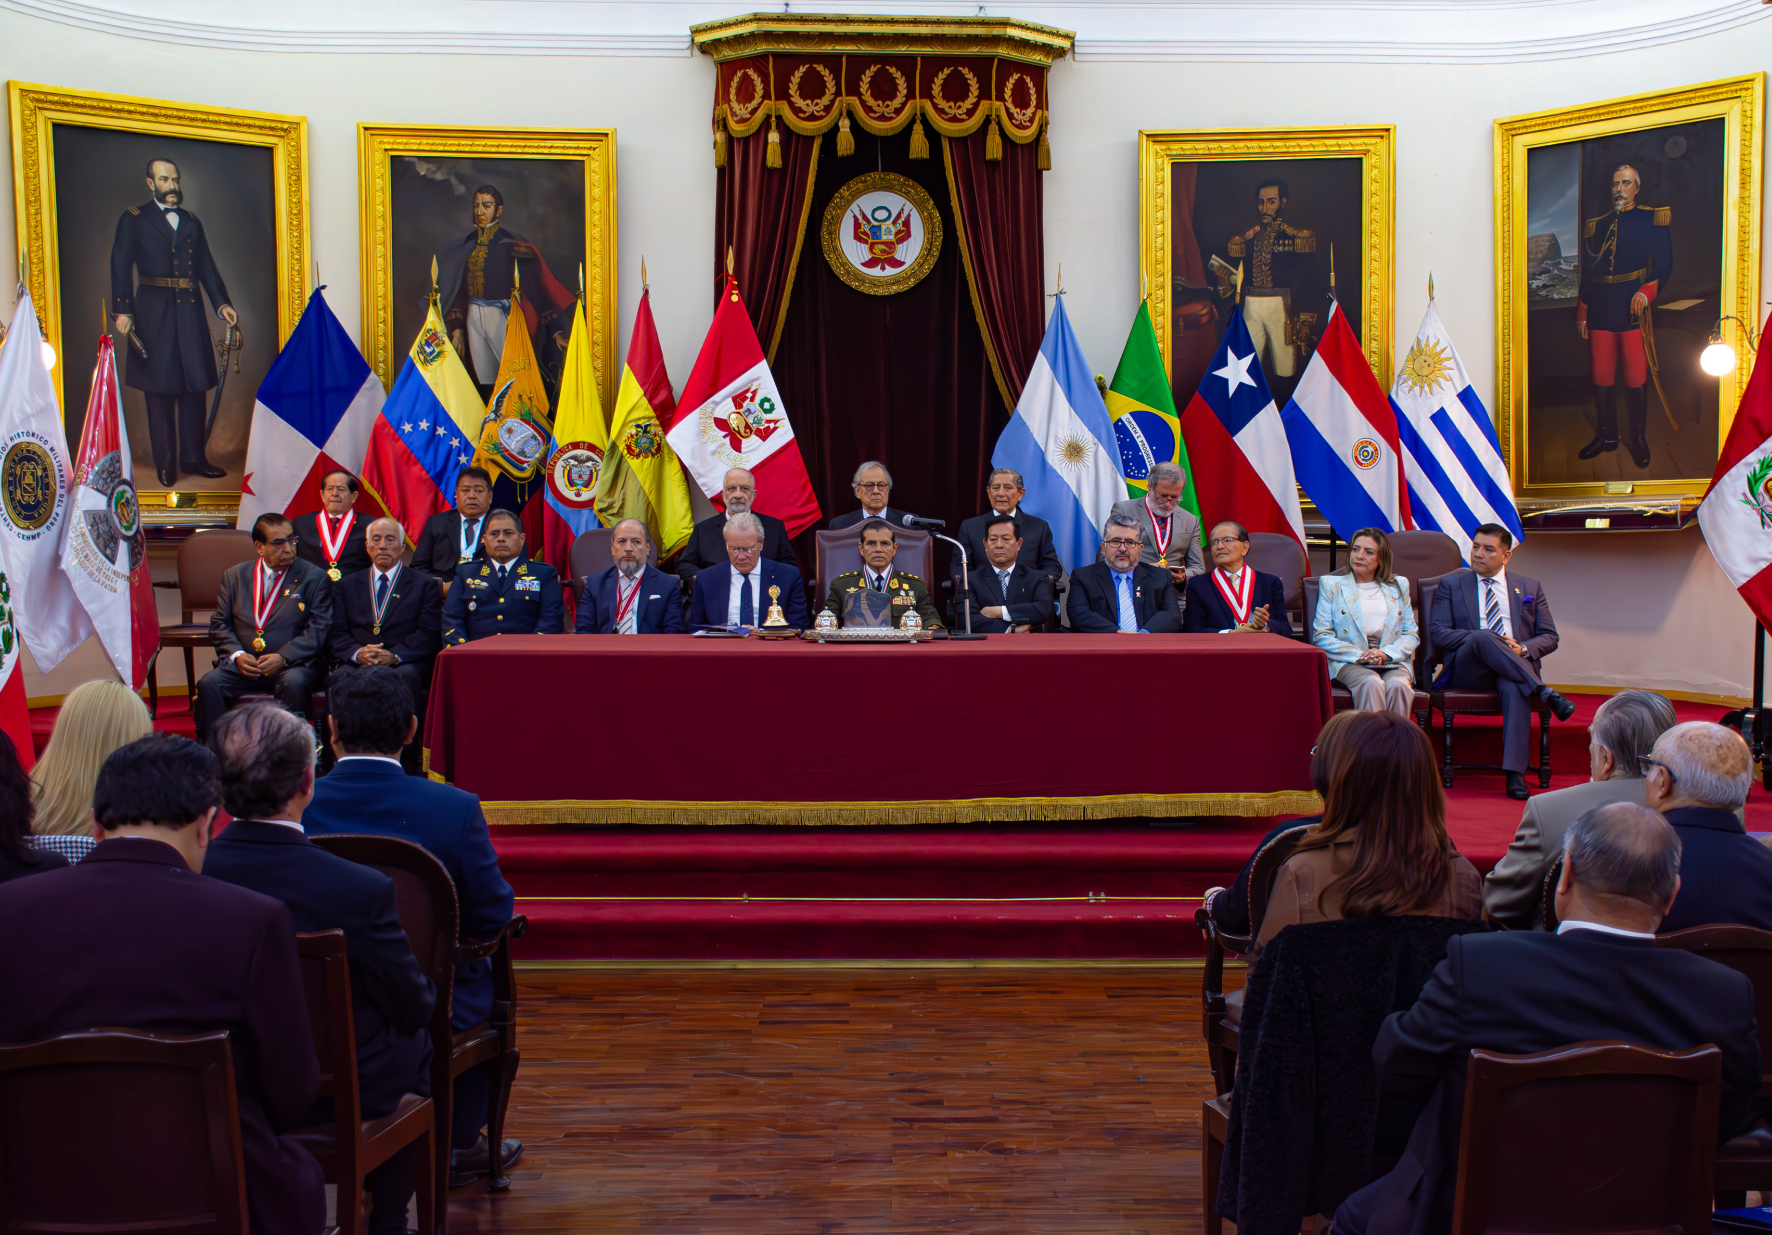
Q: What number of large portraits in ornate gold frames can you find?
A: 4